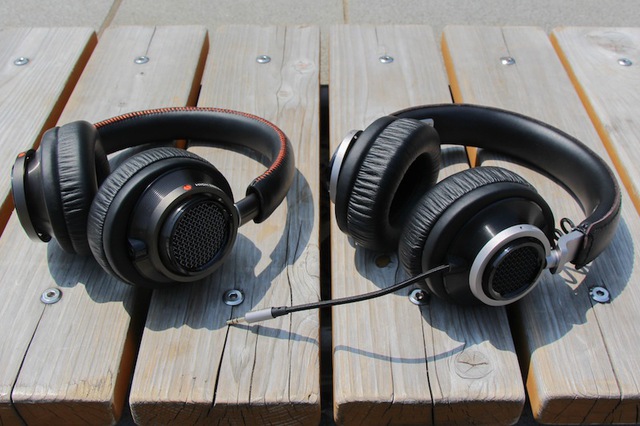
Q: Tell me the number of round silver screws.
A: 10